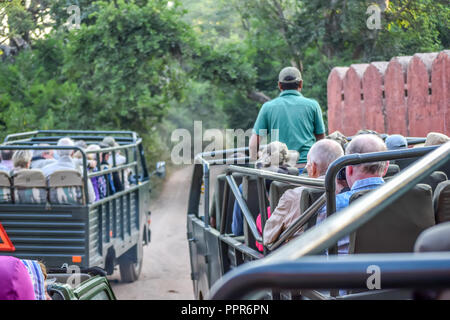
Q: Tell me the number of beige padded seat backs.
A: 3